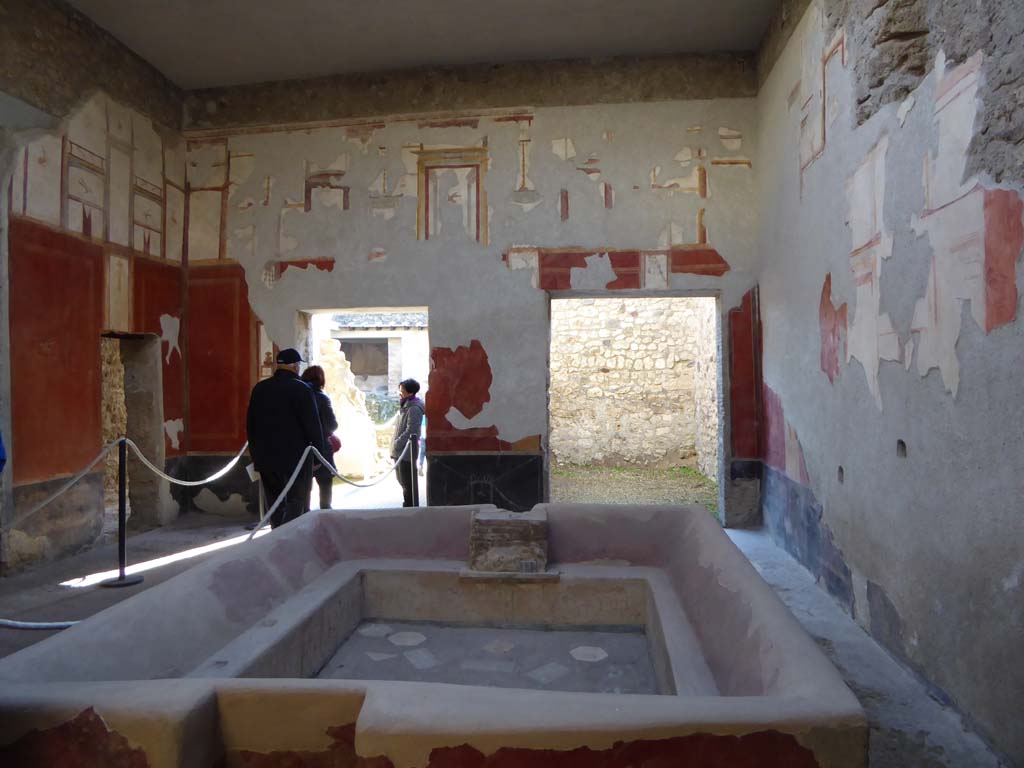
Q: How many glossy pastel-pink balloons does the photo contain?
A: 0